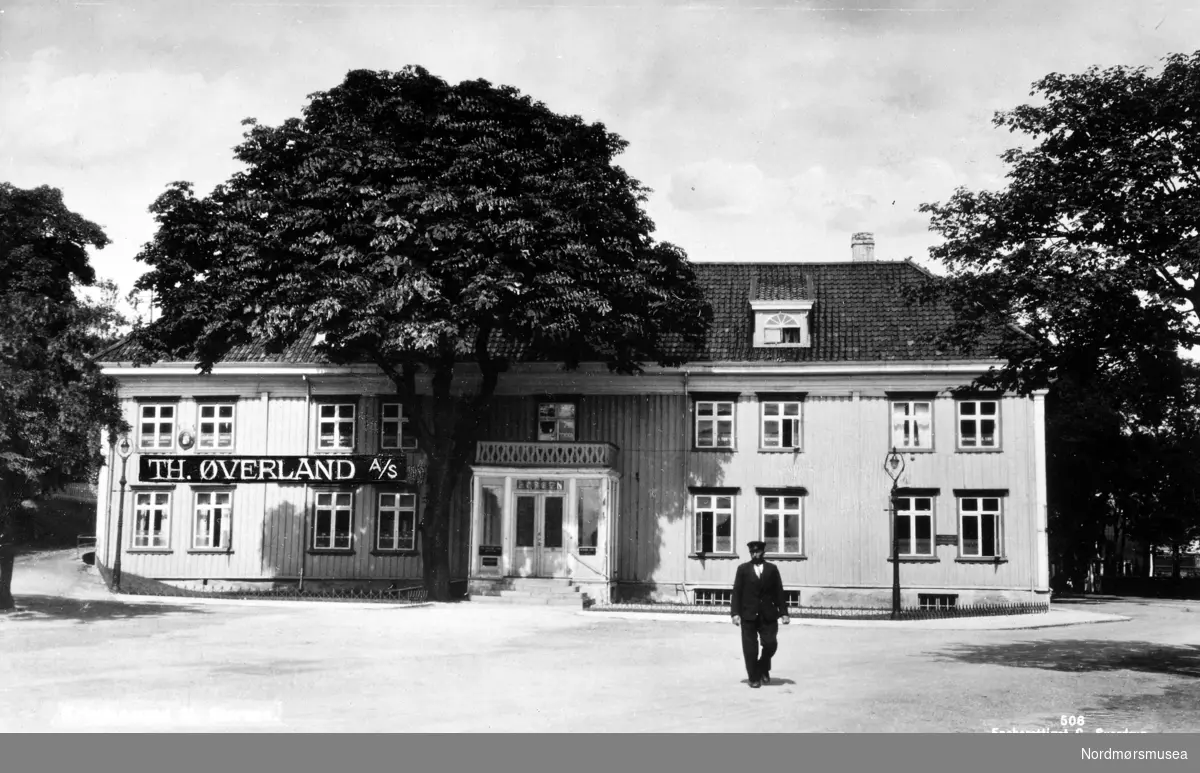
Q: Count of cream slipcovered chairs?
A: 0